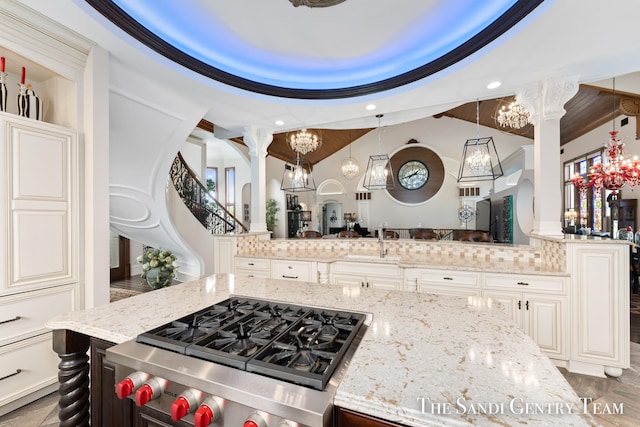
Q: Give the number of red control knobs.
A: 5